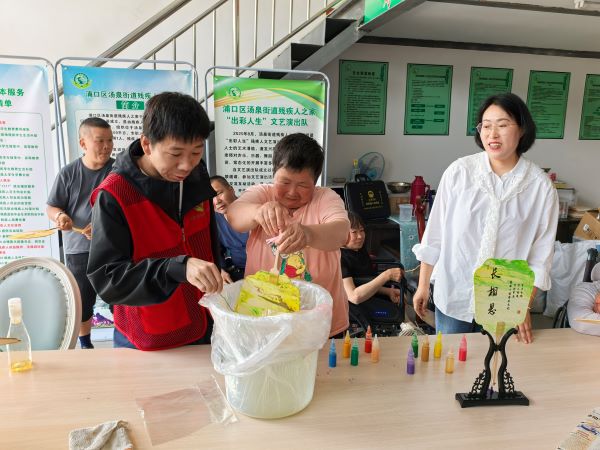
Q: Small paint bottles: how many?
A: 11